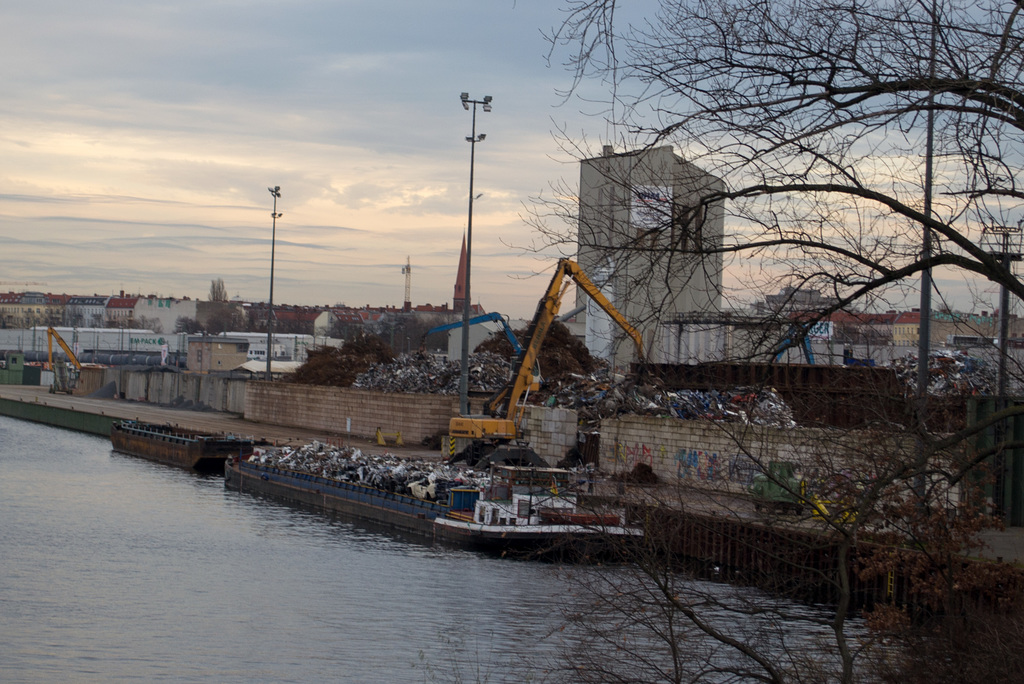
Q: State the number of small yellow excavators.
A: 1